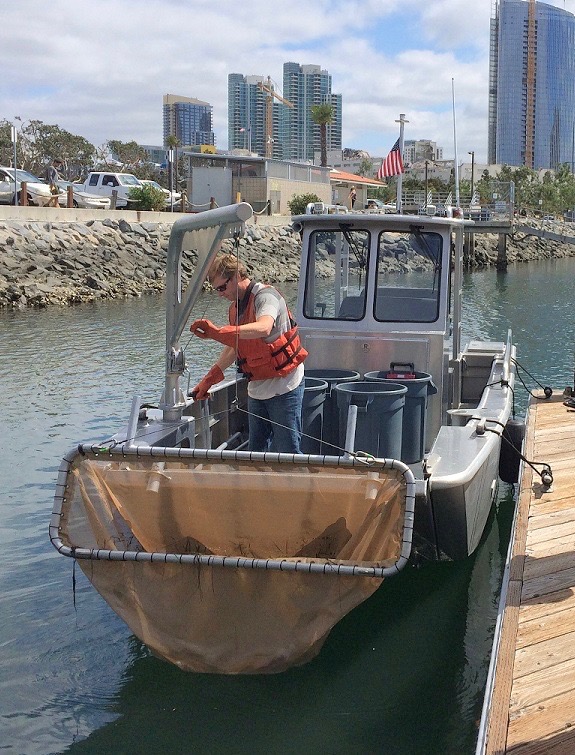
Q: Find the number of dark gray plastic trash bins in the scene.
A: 4